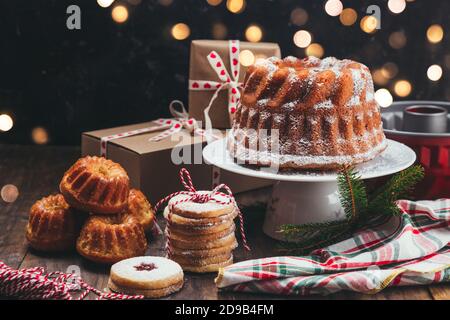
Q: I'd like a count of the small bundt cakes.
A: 4